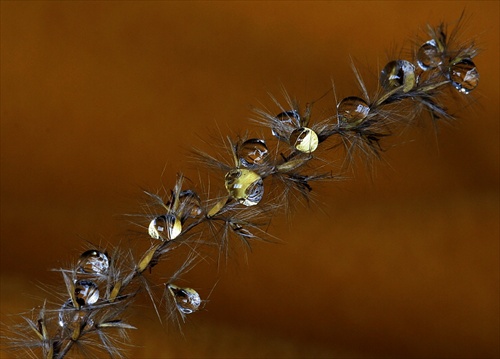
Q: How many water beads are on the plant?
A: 14